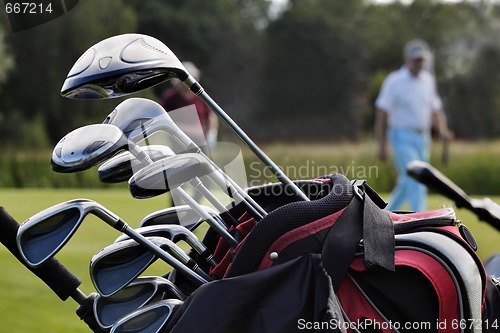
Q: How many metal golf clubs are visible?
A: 11